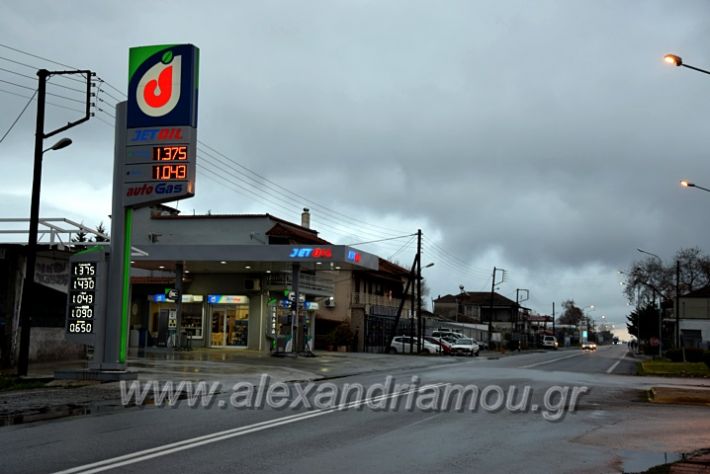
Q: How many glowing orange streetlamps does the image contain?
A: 2